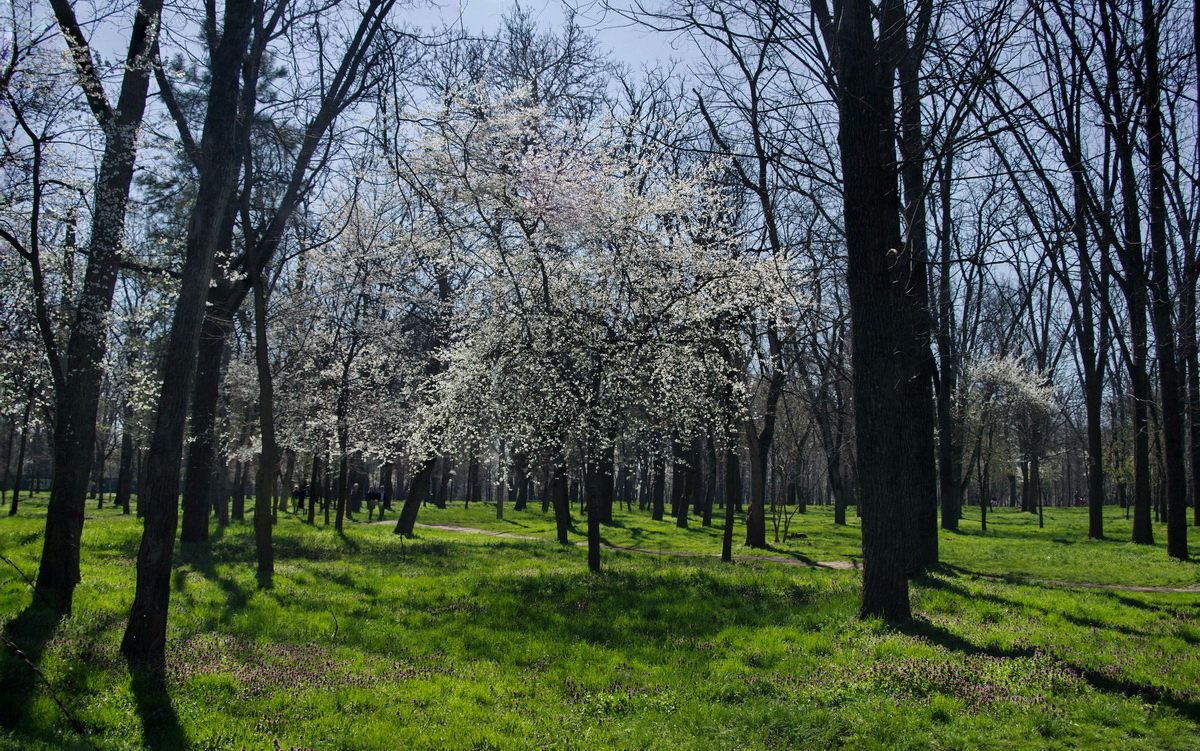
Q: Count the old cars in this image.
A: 0